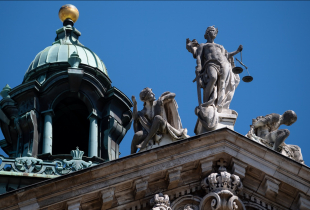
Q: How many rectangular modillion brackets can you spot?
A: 8